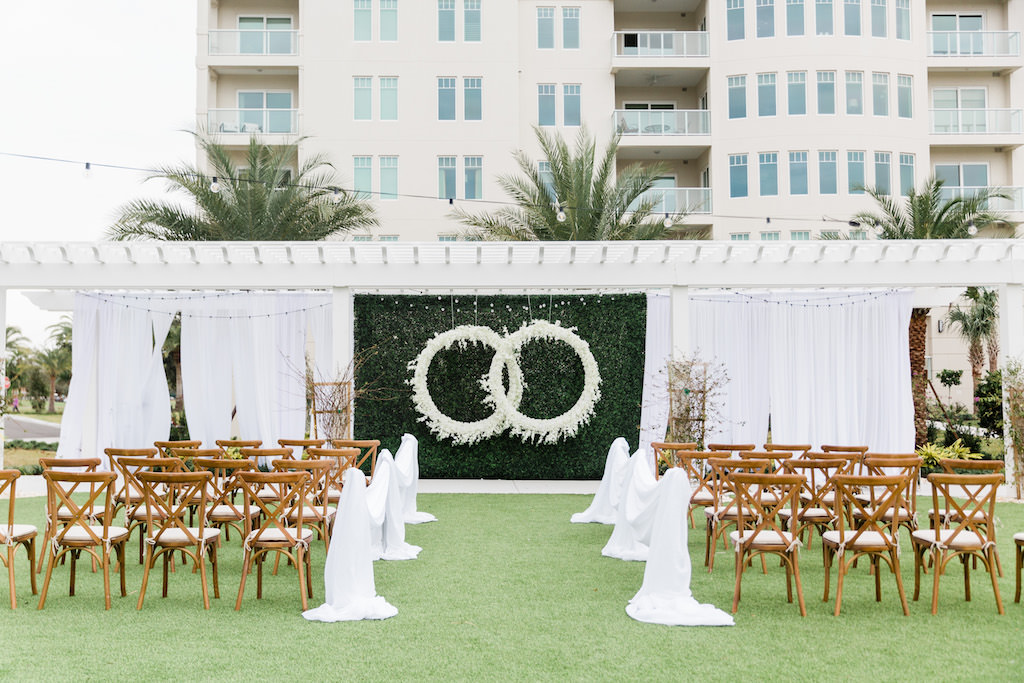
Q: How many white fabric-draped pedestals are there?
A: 6